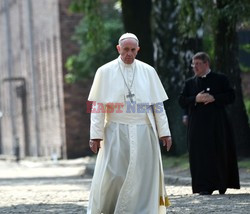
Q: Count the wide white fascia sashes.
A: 1